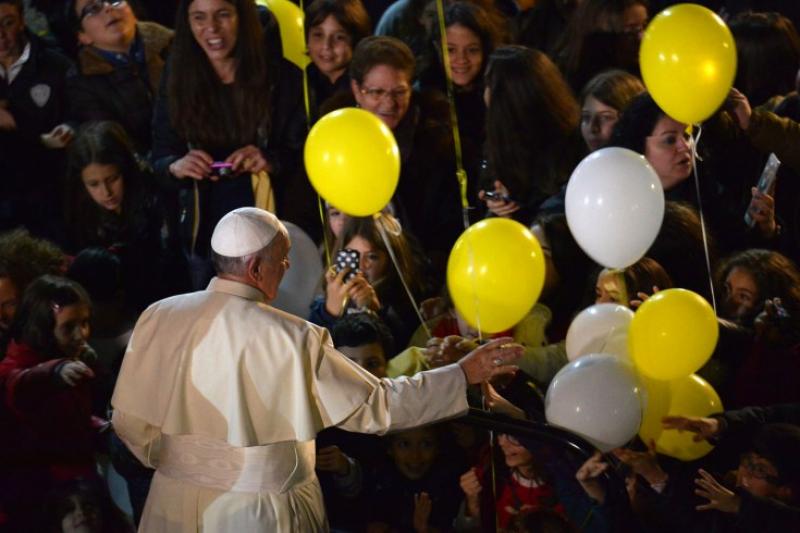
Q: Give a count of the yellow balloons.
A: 6